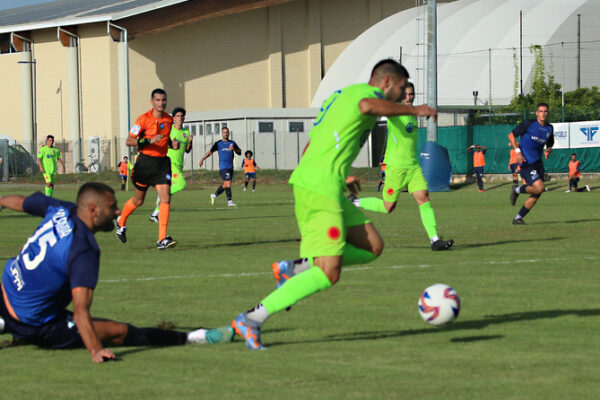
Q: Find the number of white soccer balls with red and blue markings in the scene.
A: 1